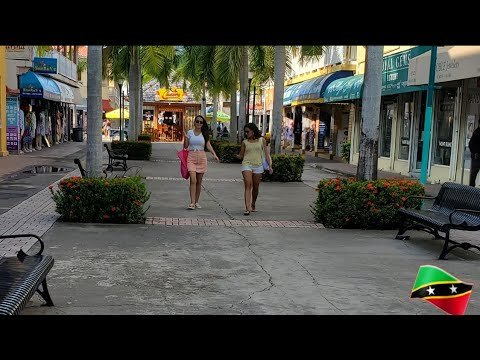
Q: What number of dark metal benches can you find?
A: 4